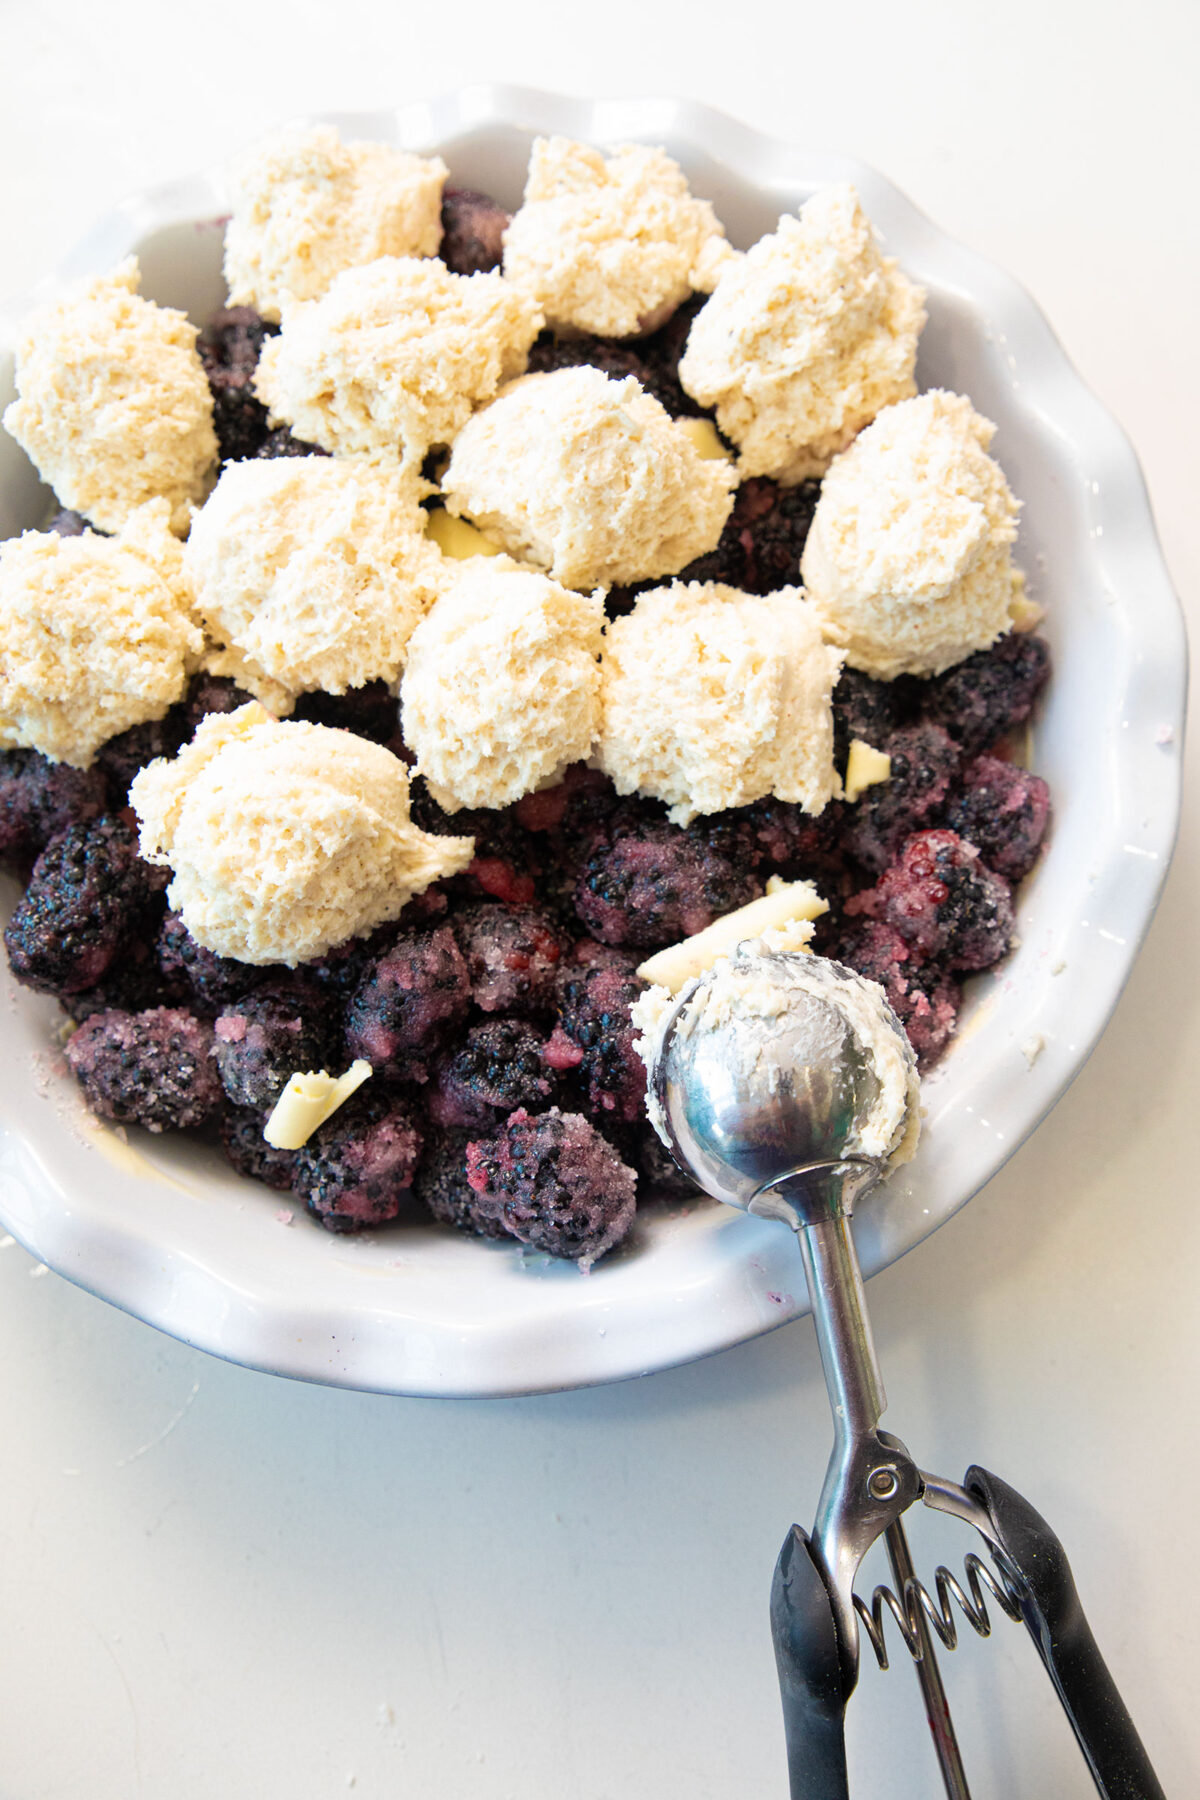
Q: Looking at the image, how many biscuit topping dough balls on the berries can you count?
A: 12